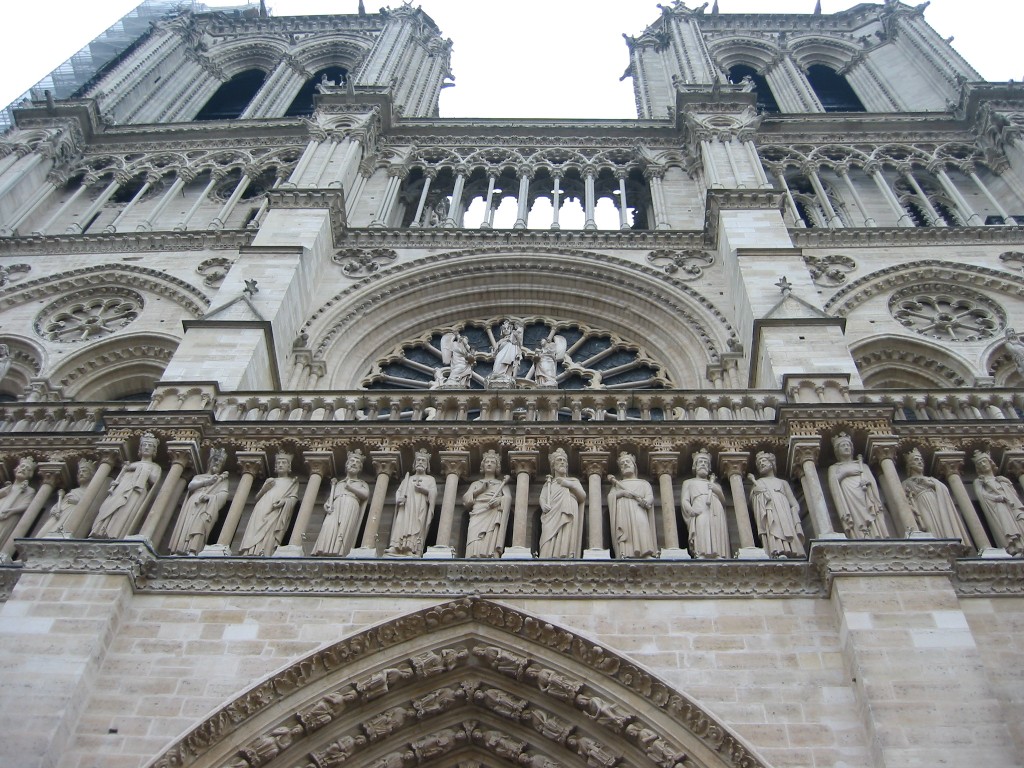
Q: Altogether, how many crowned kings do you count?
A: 15